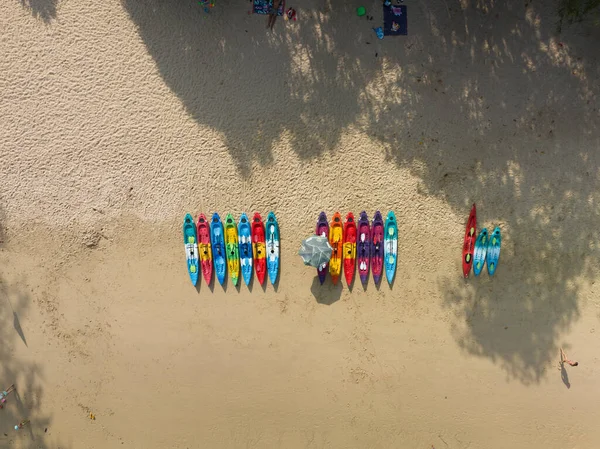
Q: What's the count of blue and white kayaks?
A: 6